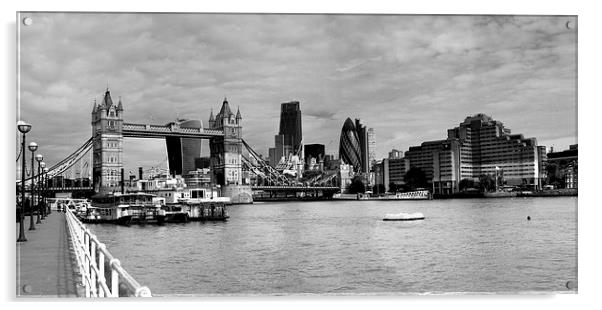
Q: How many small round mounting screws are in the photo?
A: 4